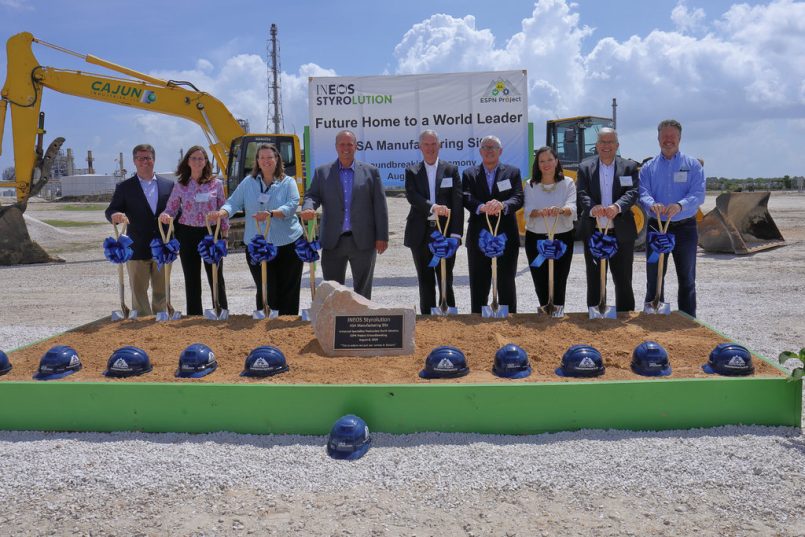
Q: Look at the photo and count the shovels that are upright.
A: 10